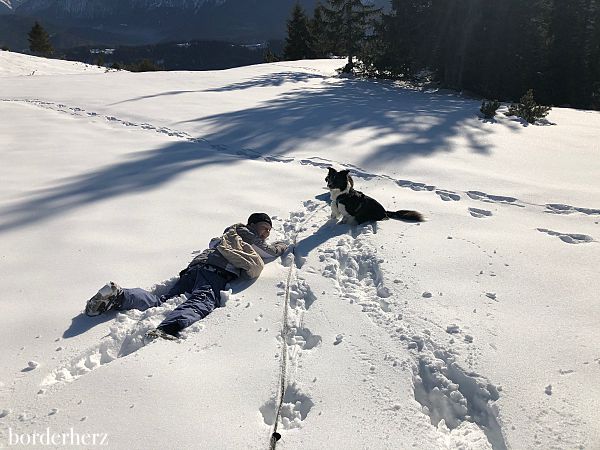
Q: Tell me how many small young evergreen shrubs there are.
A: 2